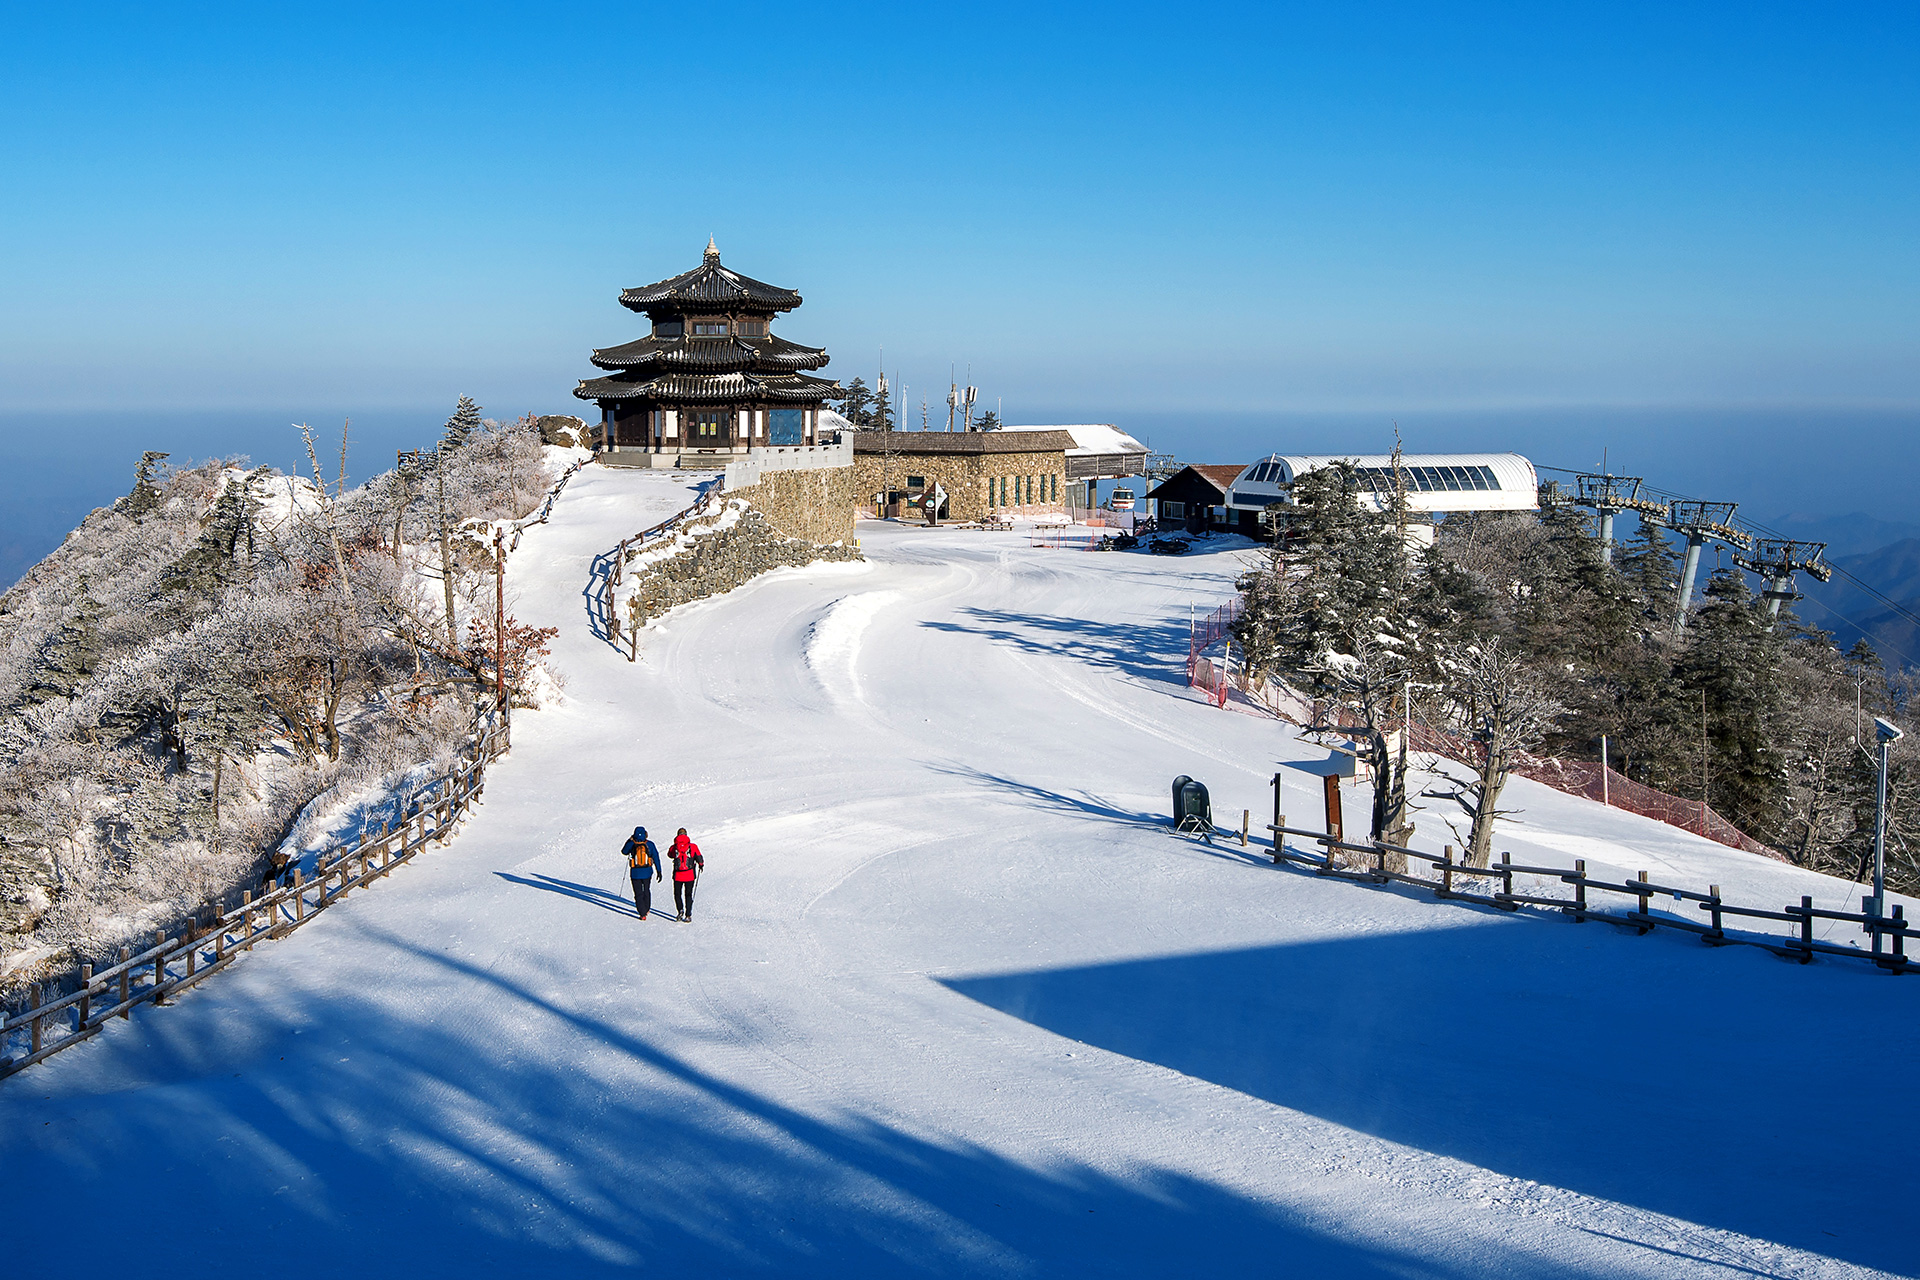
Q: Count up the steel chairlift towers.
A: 3